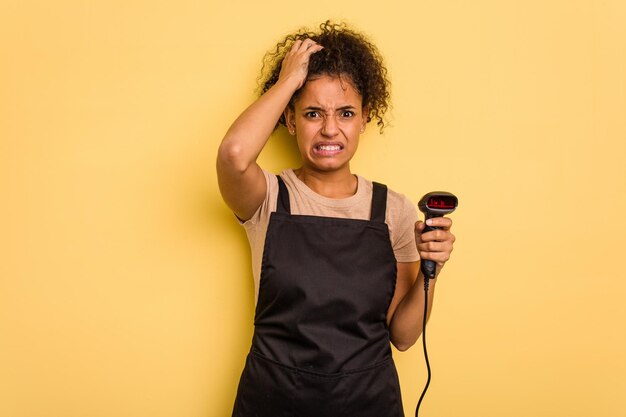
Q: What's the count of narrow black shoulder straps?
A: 2